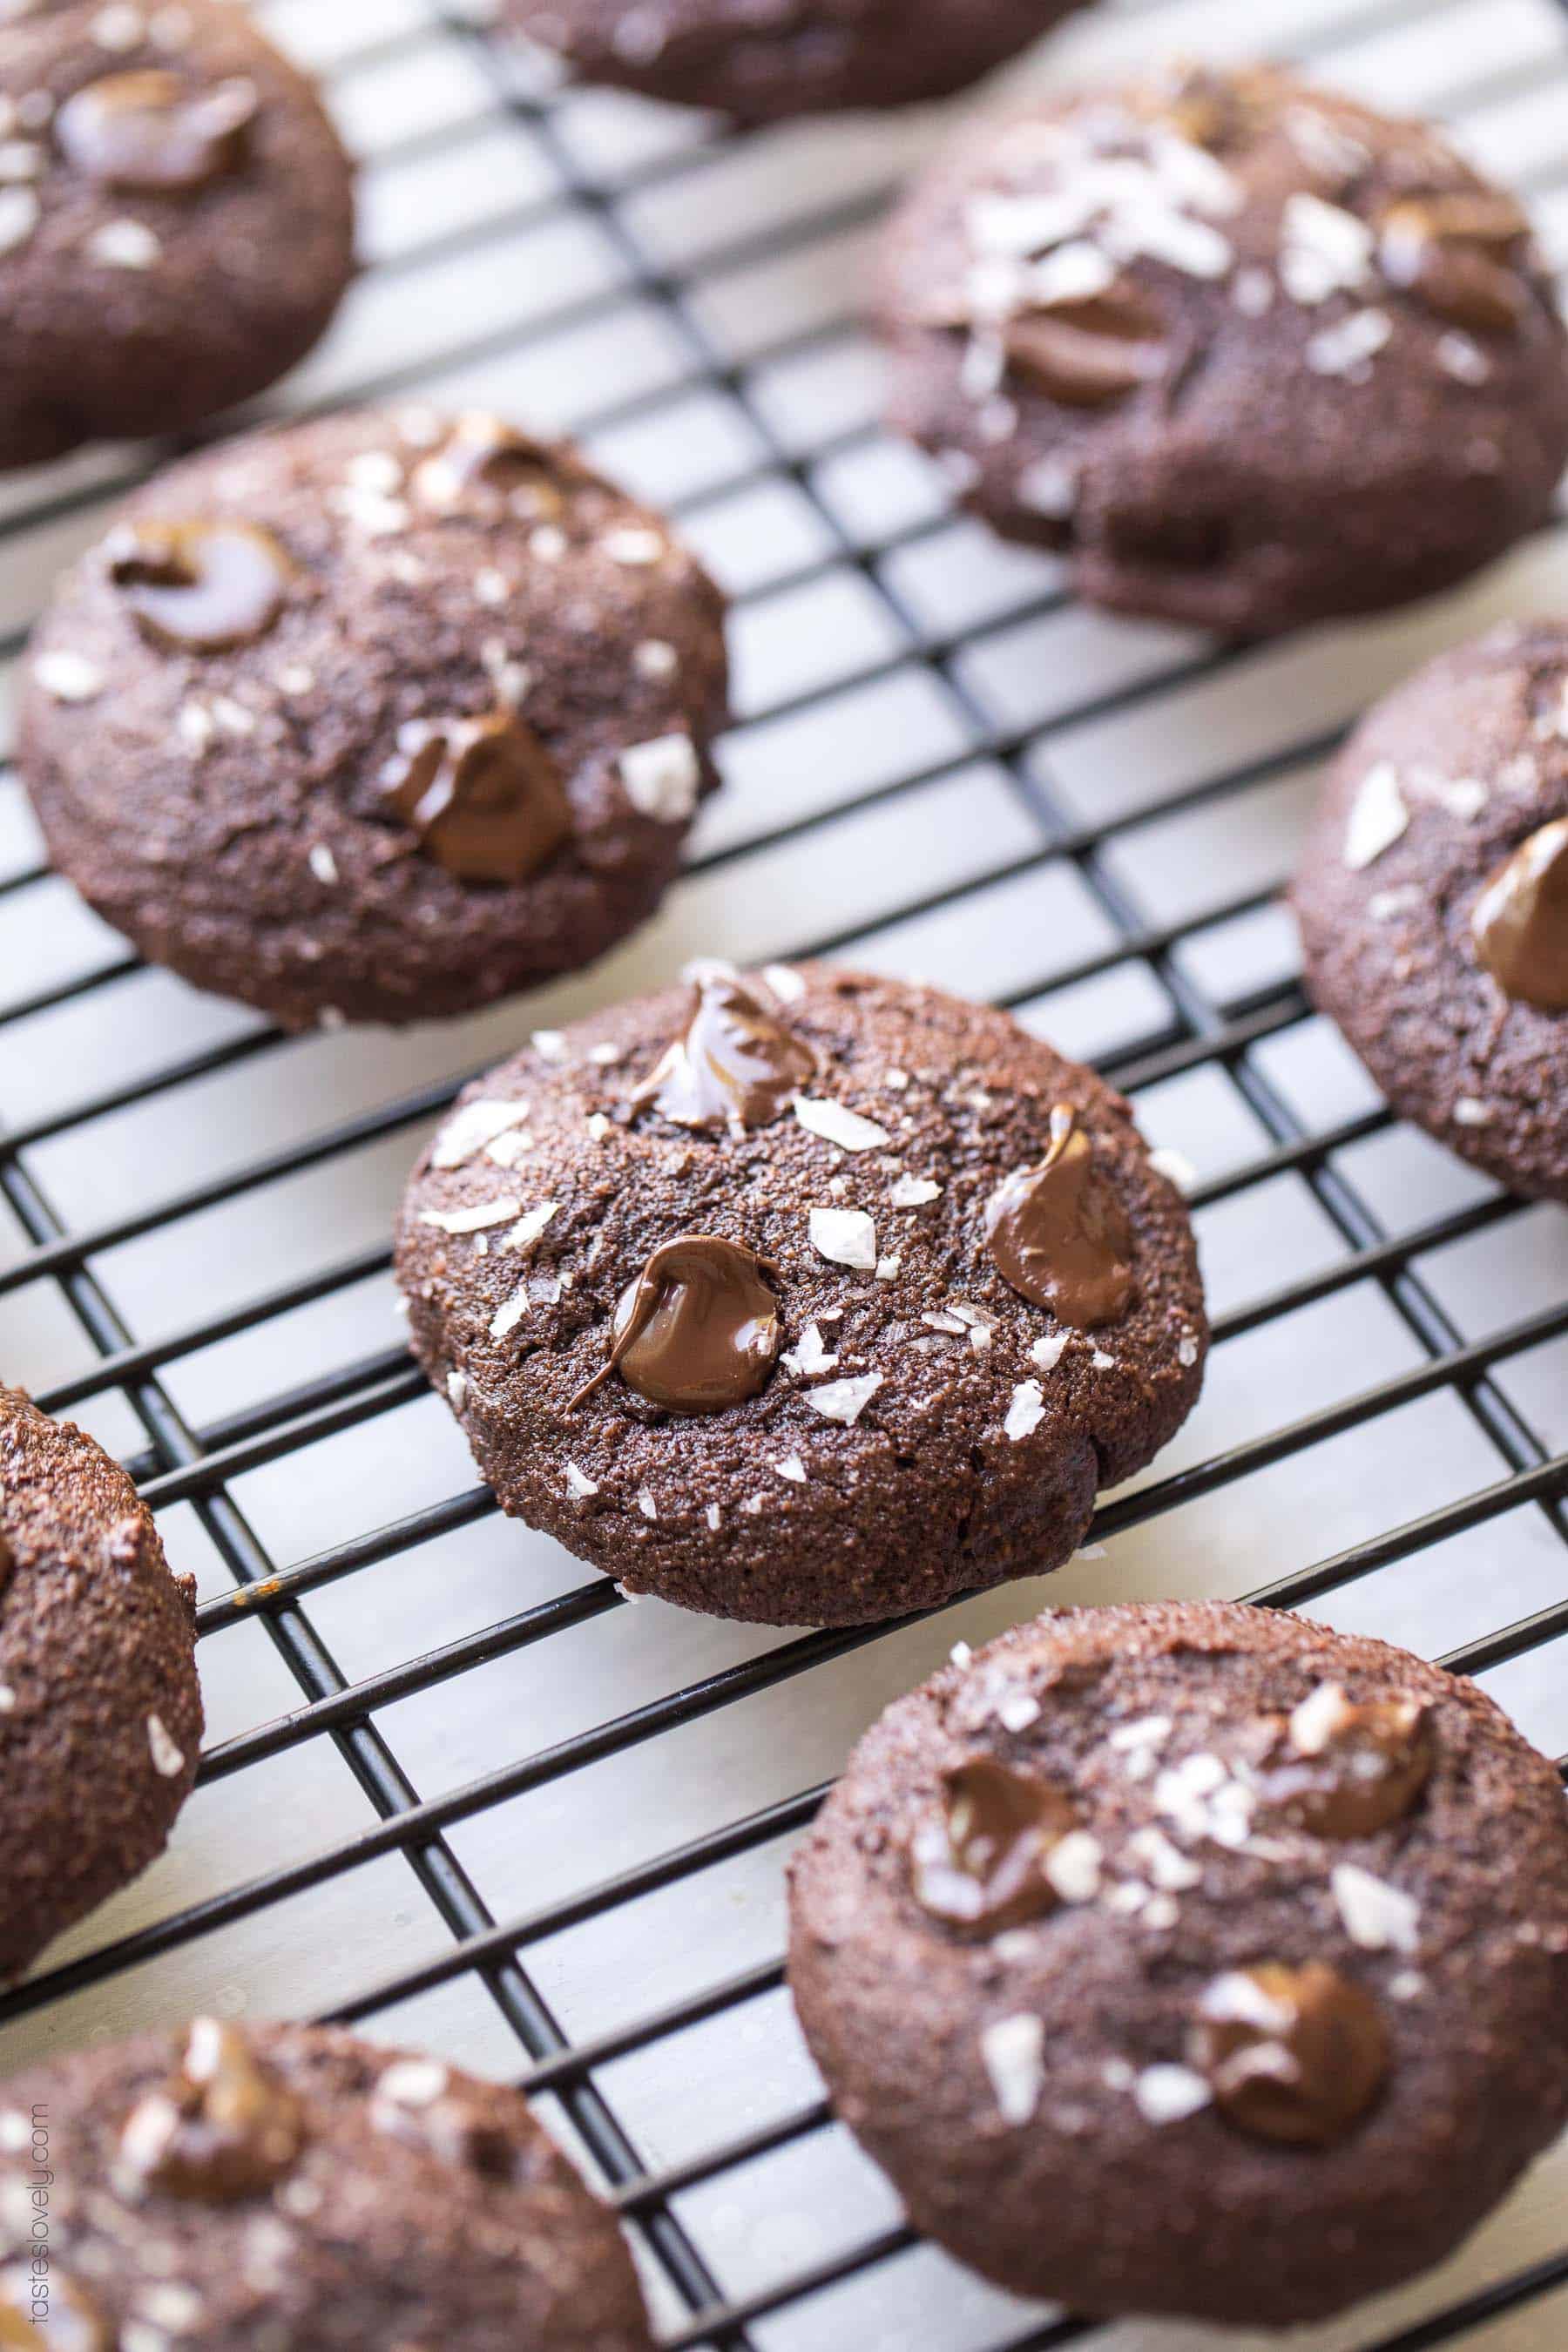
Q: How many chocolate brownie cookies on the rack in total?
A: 9